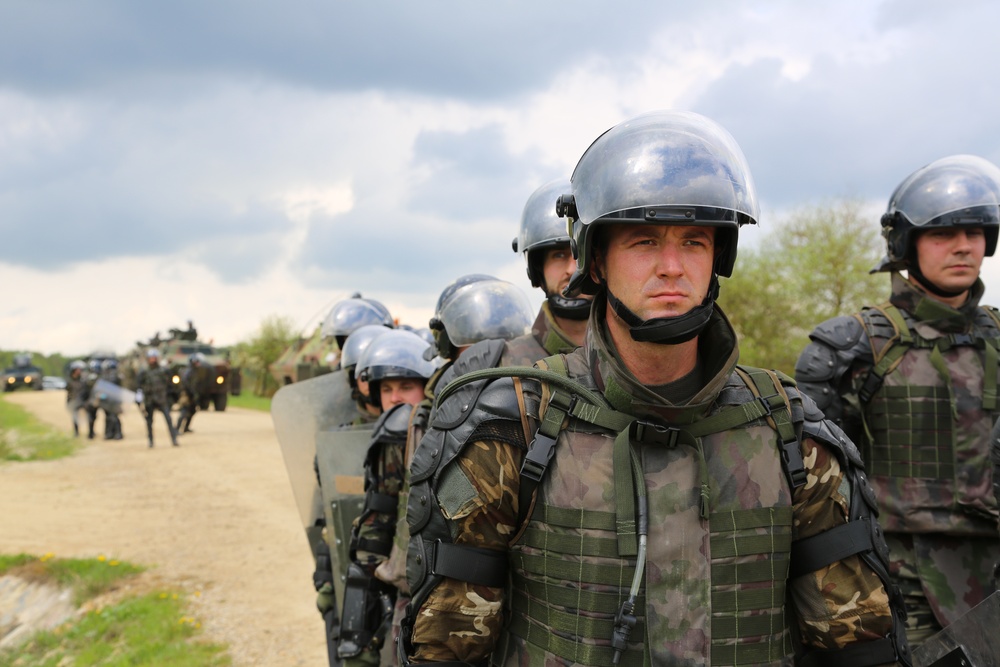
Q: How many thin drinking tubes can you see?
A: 1